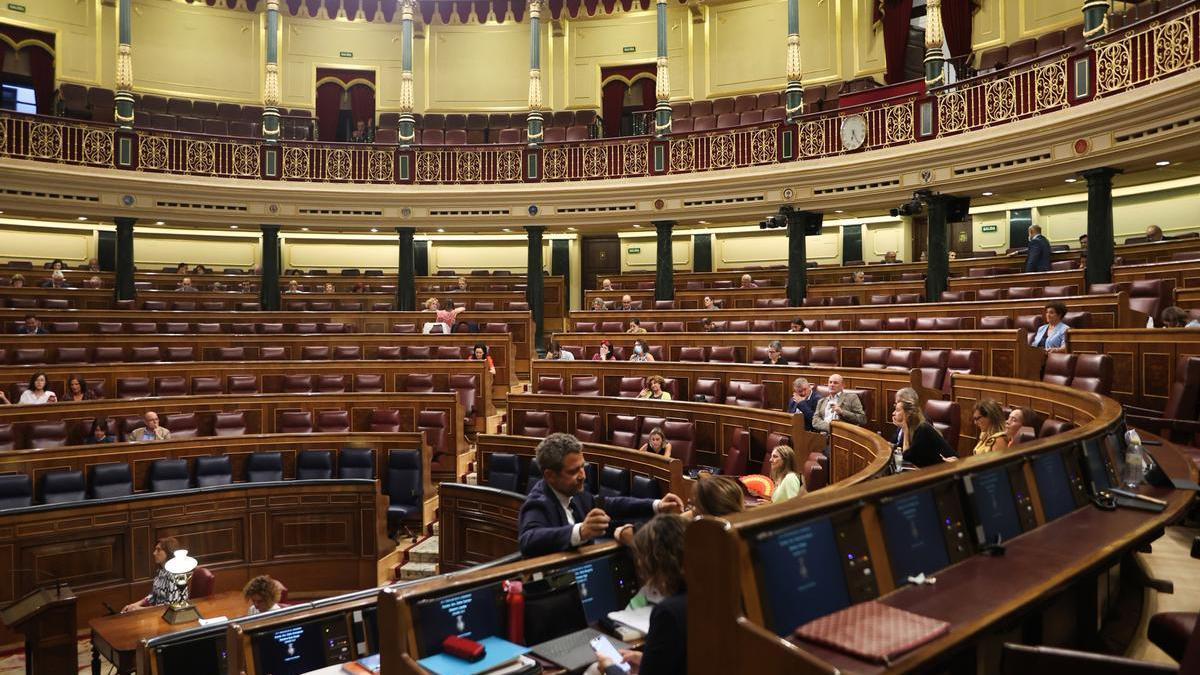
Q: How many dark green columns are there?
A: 8